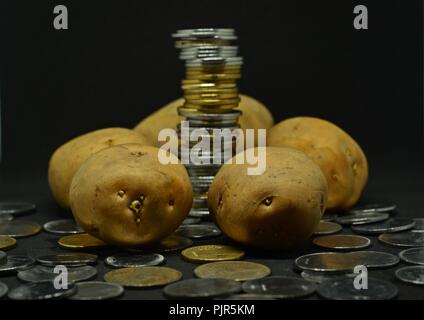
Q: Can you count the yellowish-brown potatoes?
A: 5